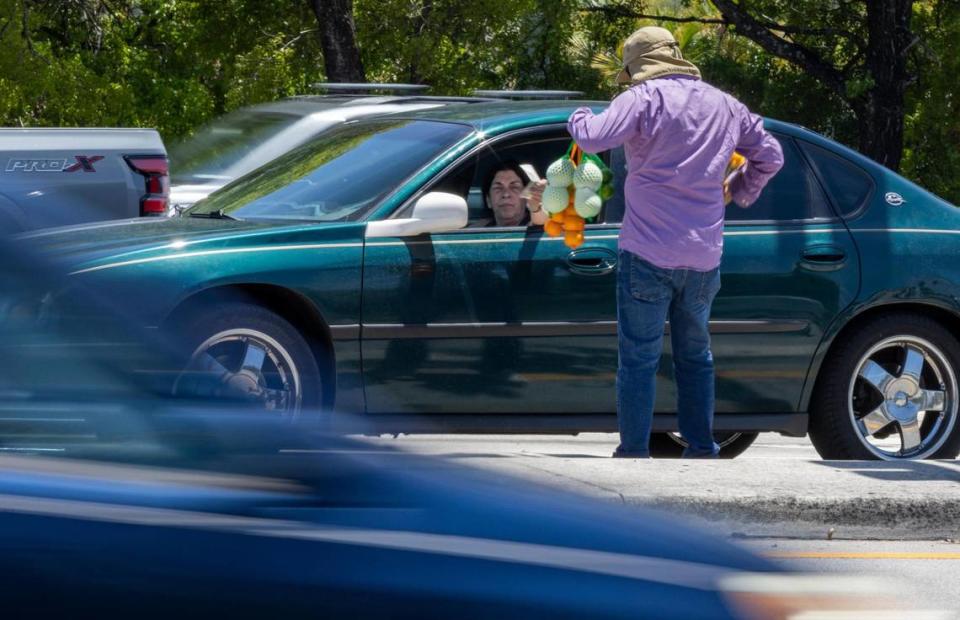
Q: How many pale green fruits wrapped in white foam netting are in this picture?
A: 4